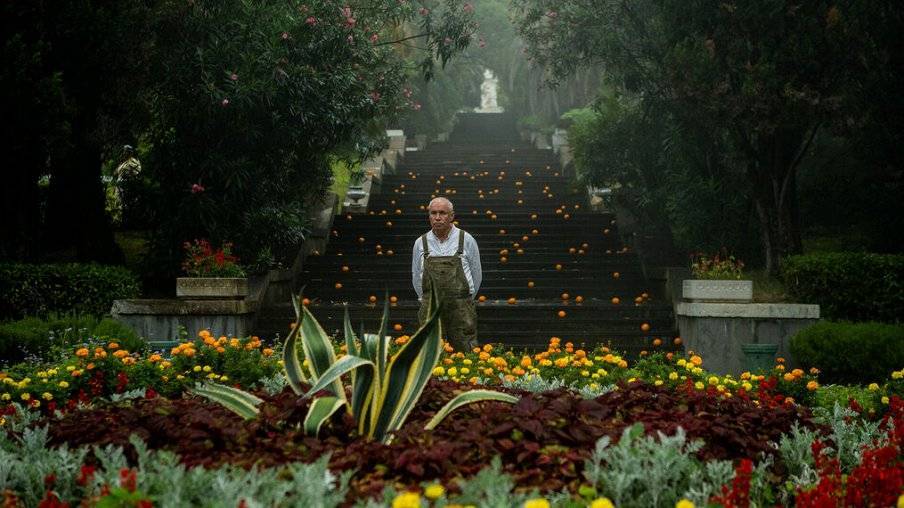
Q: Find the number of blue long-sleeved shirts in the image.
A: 1